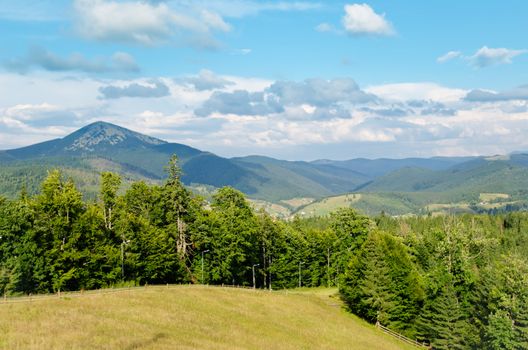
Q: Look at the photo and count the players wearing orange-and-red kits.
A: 0